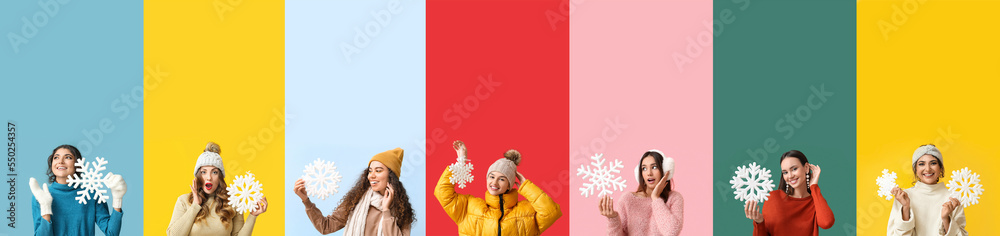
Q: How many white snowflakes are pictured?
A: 8